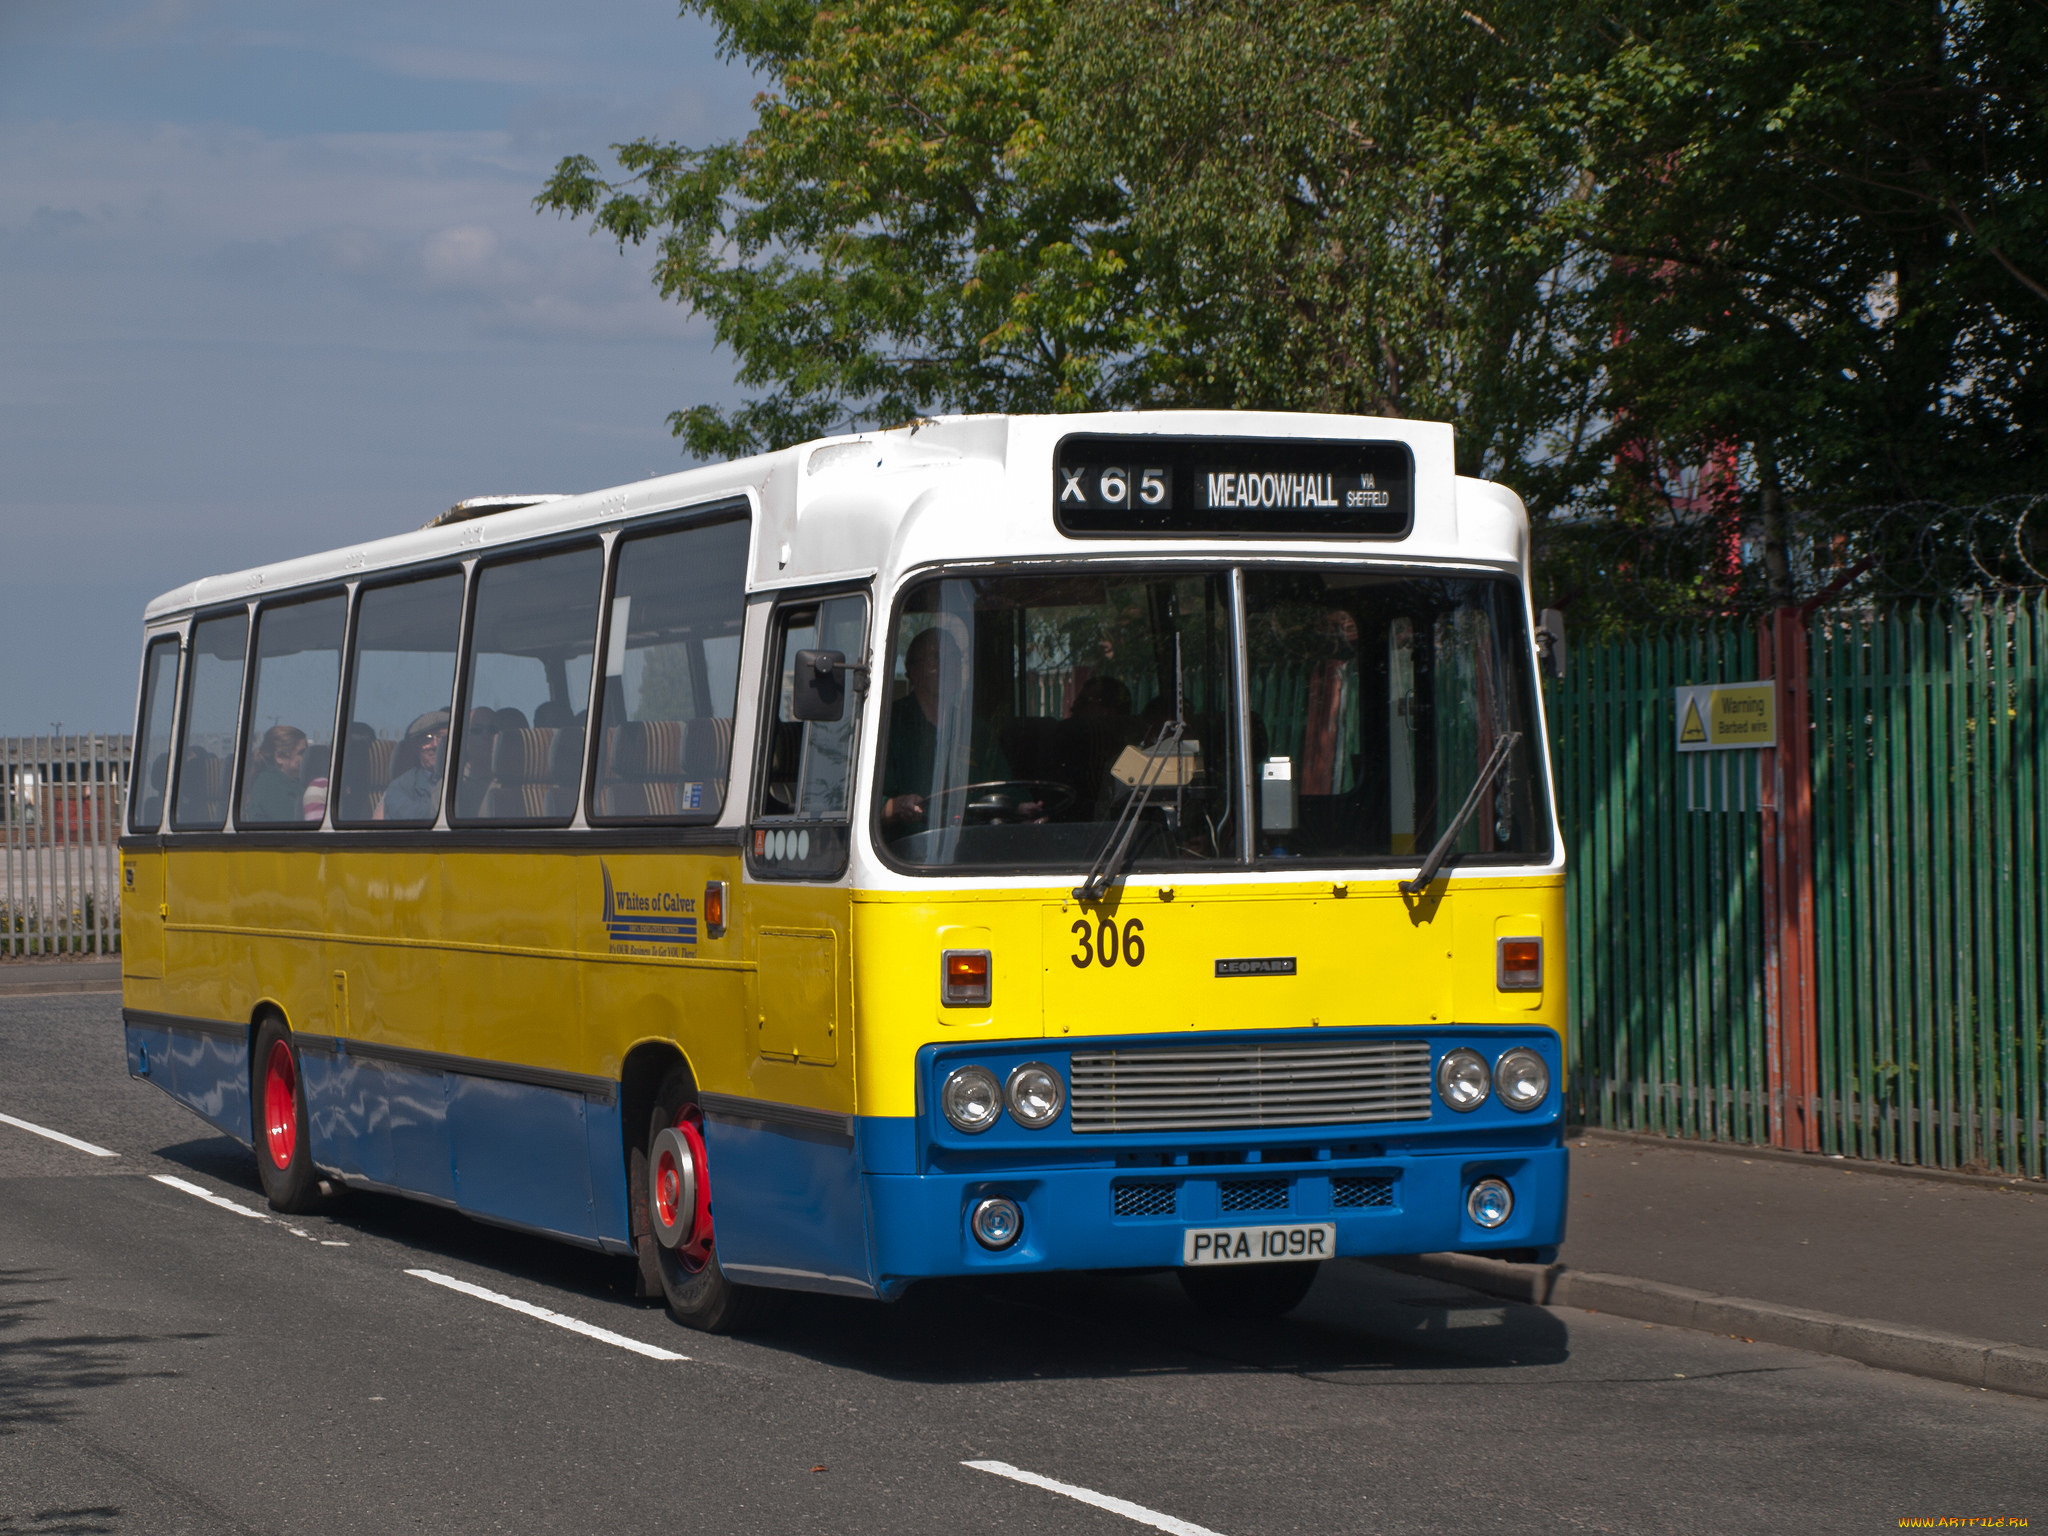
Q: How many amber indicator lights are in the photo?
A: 3